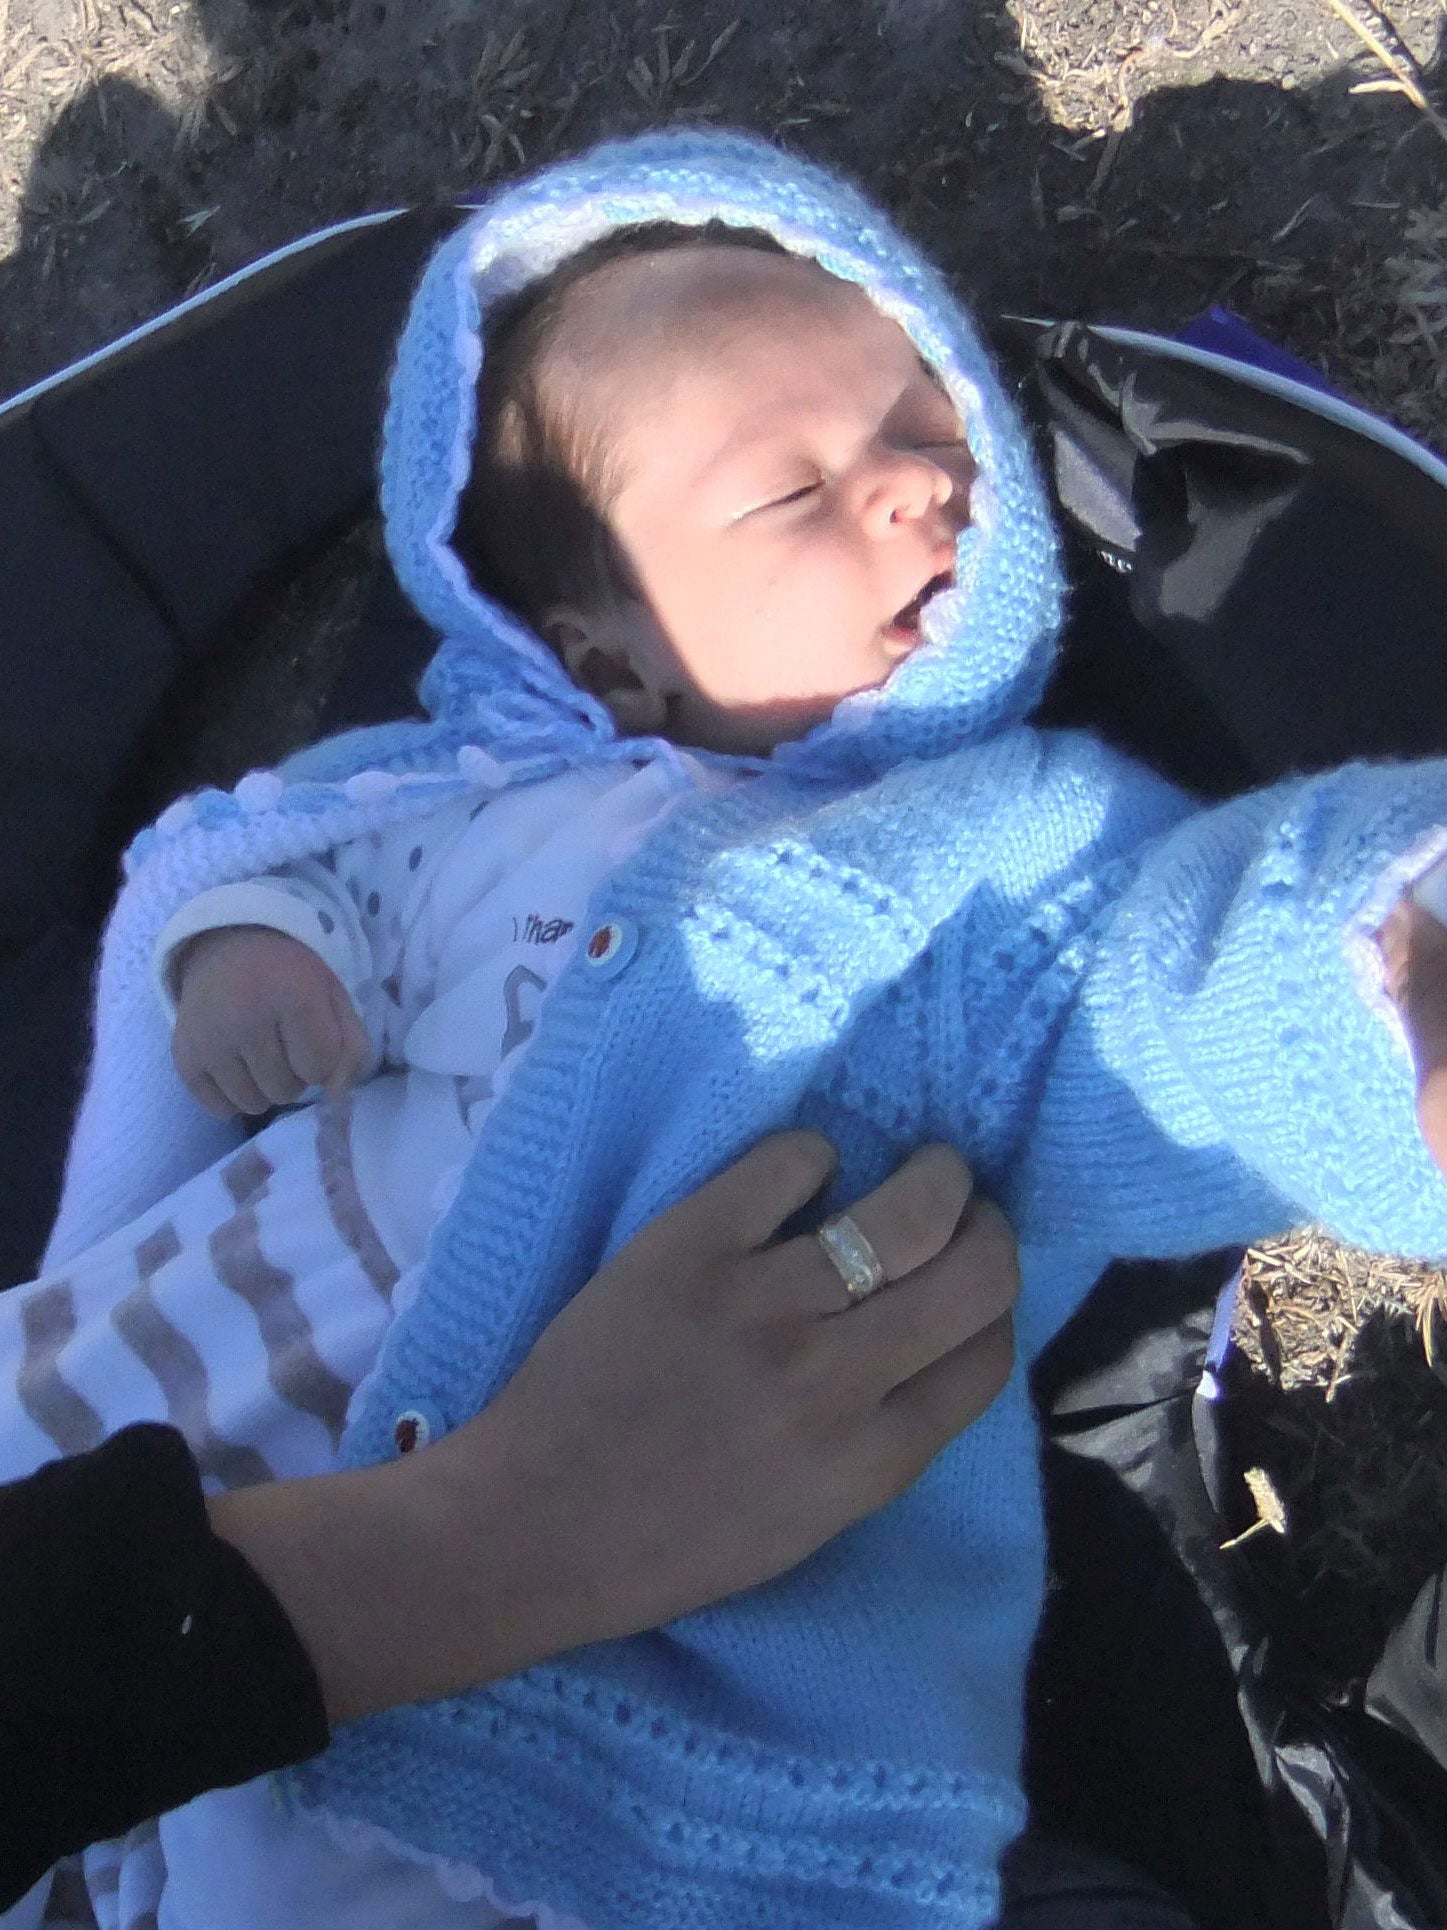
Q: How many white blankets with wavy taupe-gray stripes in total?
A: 1